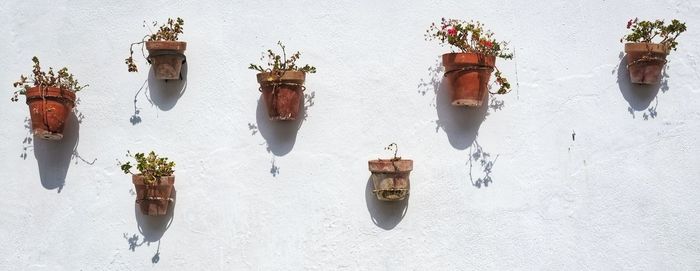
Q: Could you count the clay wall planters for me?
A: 7